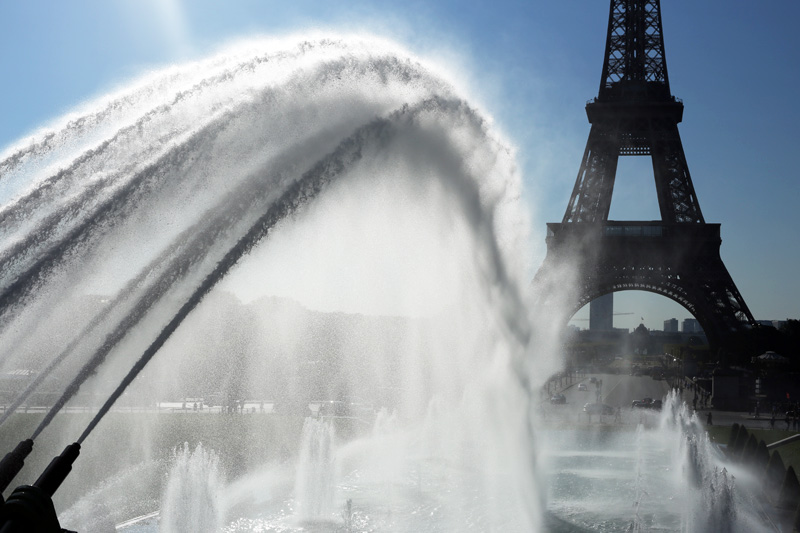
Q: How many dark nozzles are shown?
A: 2